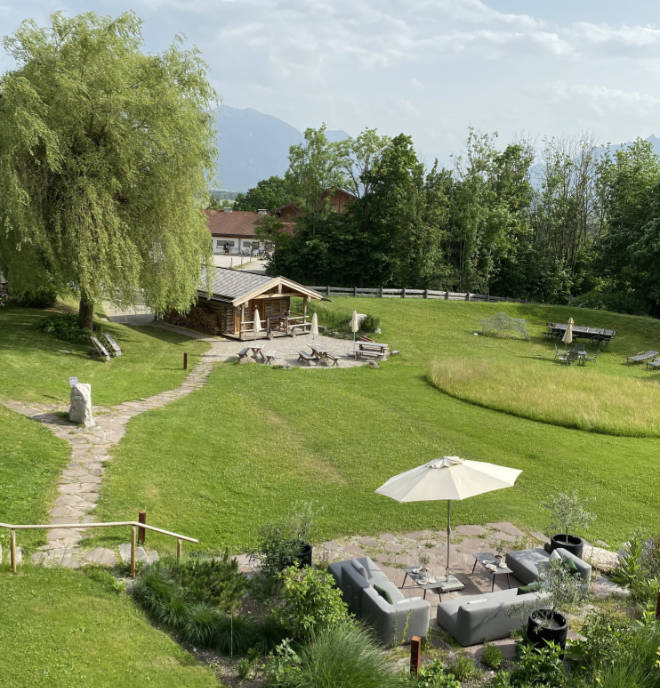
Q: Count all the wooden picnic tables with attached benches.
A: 3